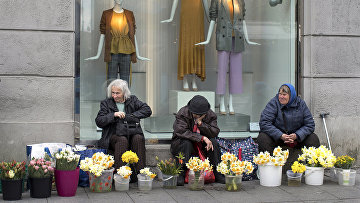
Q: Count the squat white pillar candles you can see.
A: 0